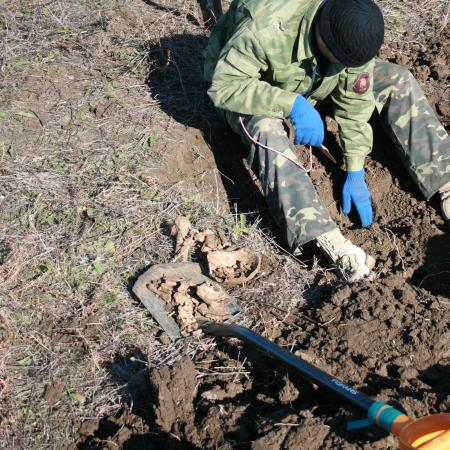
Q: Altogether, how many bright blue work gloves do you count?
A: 2